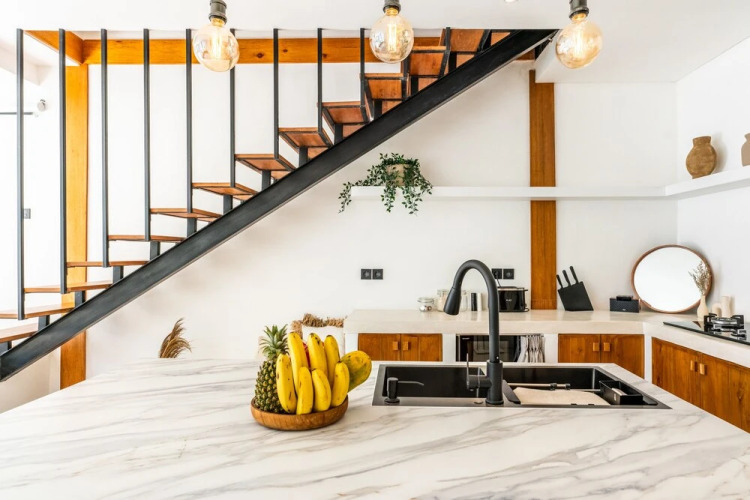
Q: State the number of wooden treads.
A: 14